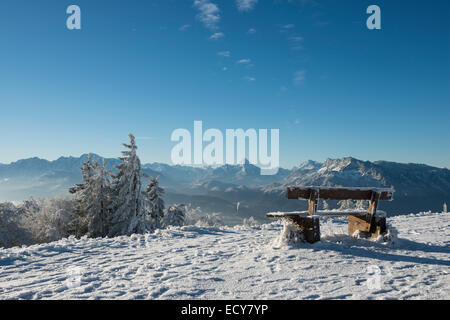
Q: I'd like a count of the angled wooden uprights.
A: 2